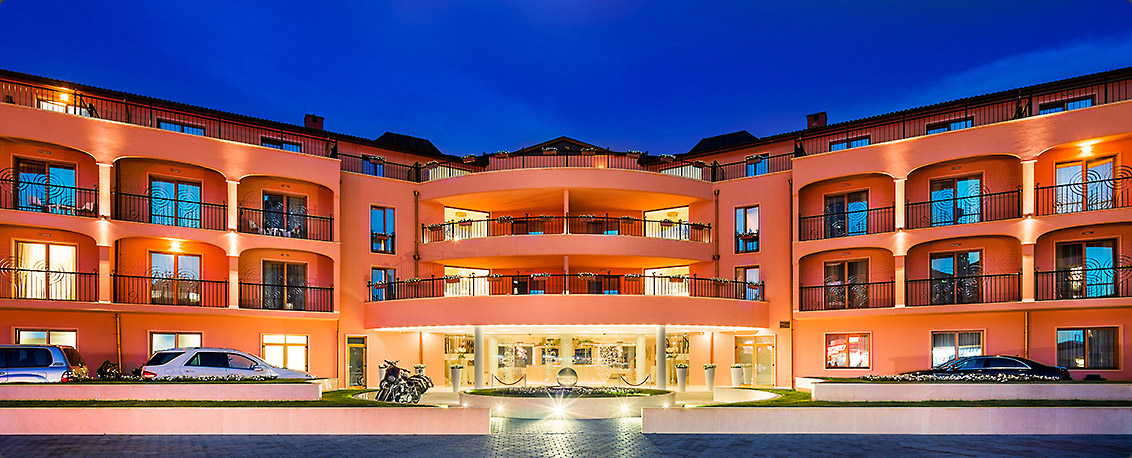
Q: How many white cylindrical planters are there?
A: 6